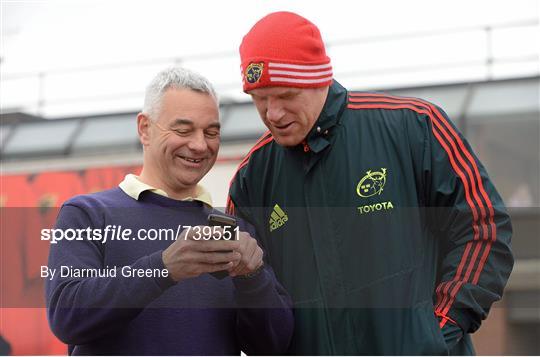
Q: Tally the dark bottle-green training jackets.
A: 1